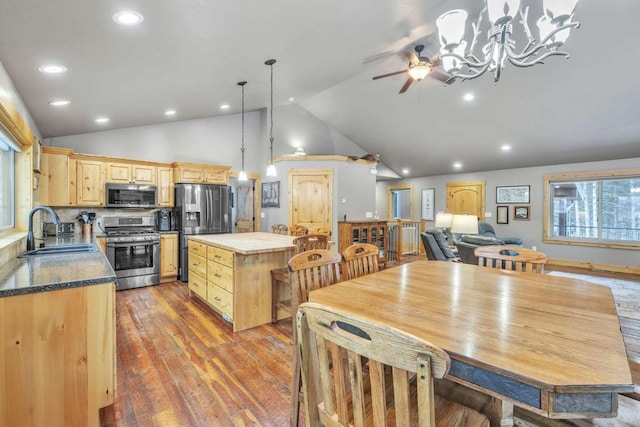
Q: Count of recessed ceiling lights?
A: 10